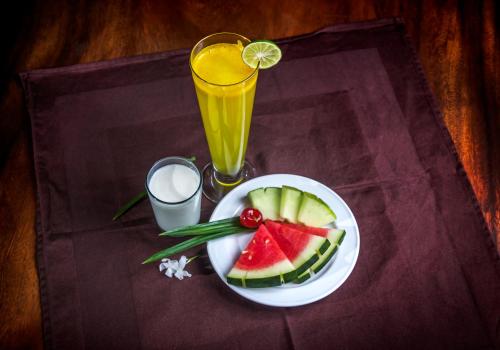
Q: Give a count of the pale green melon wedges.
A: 3